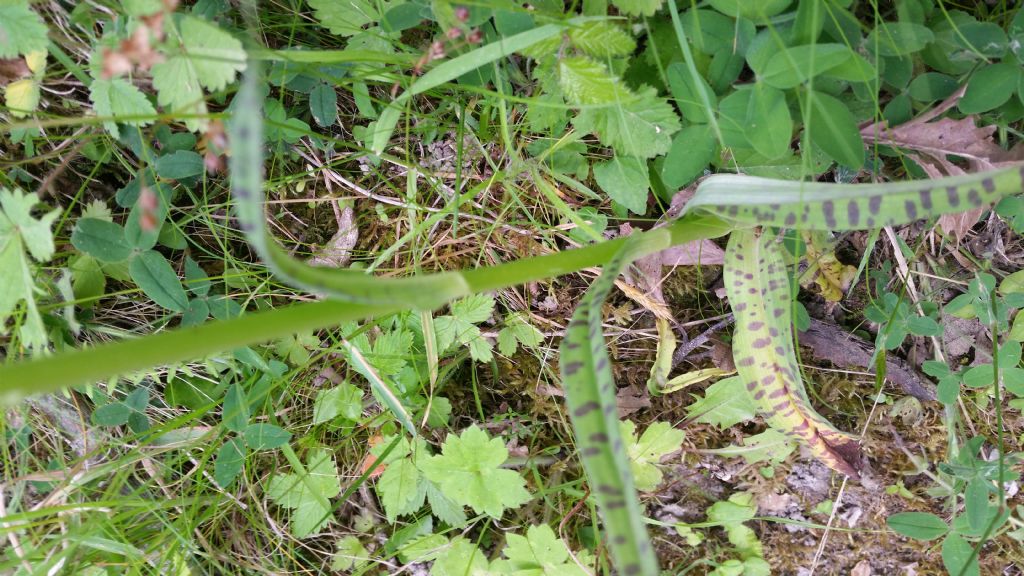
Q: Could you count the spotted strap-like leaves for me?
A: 4